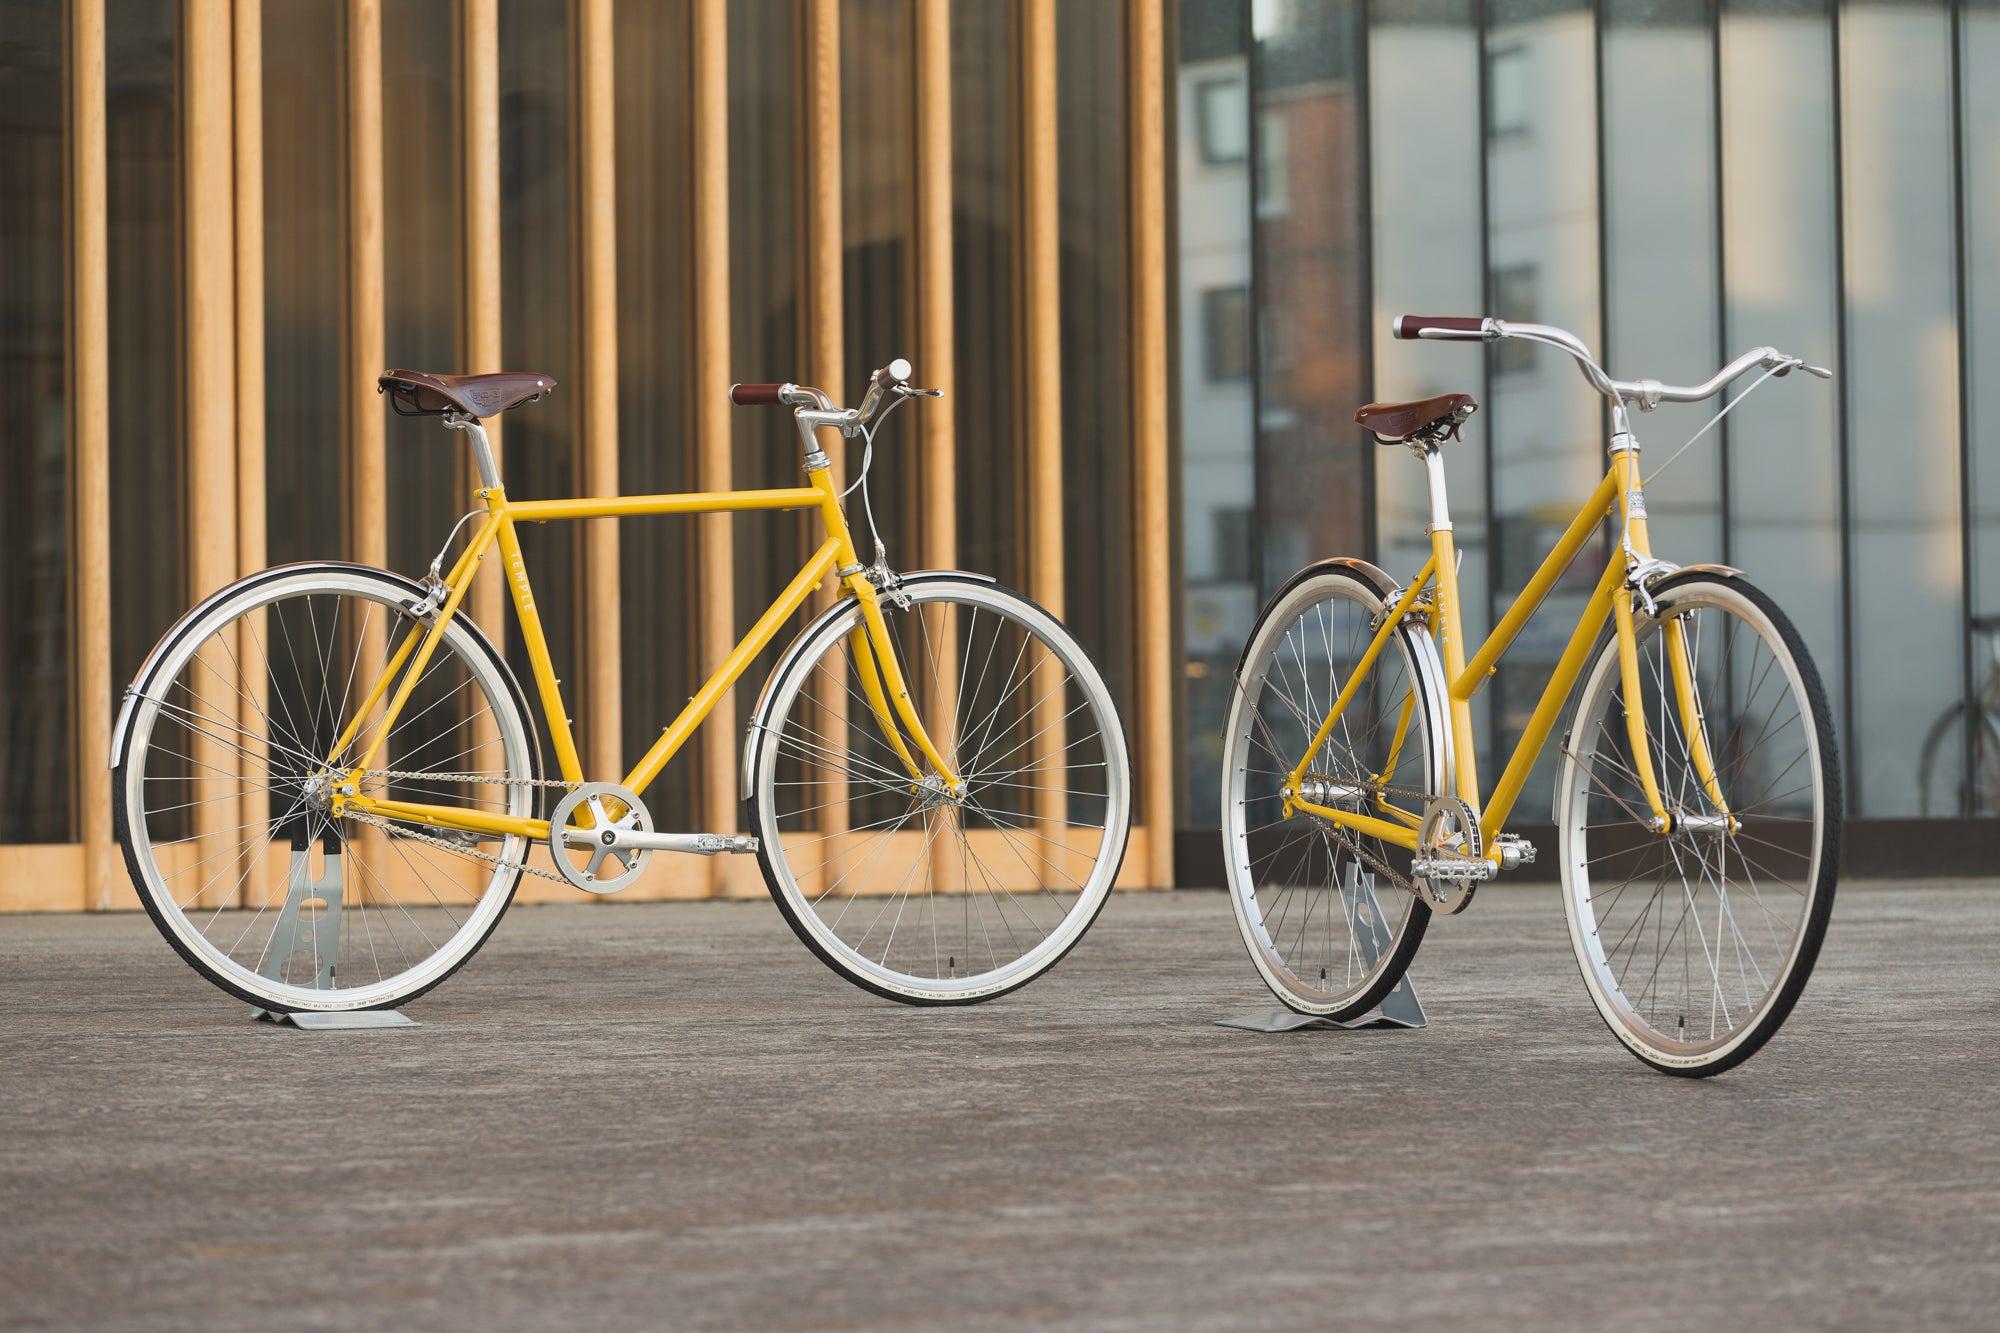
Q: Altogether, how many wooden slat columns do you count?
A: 11